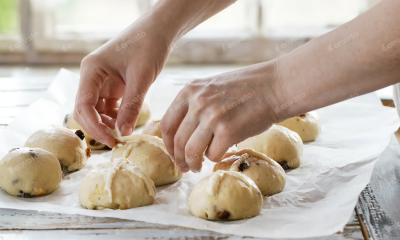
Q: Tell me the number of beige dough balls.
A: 11